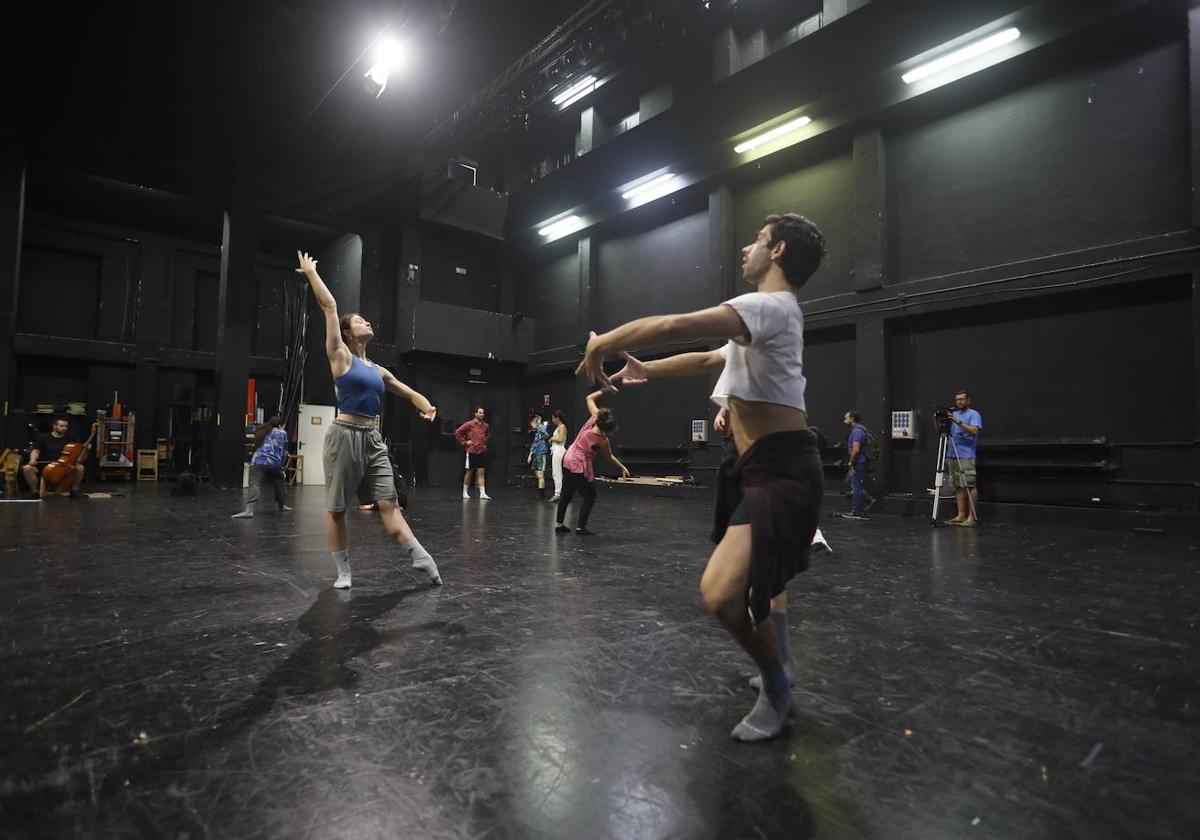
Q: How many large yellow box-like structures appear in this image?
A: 0